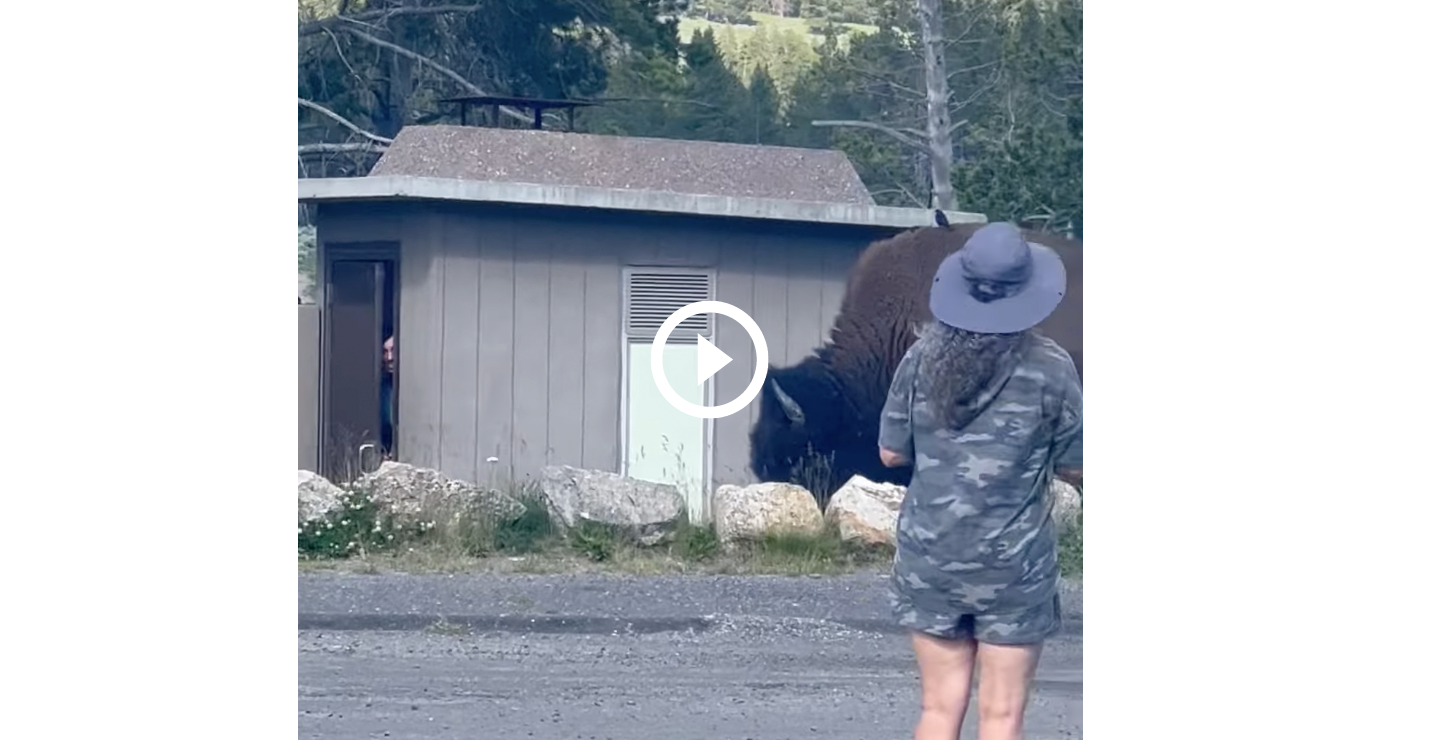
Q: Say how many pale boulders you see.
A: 6